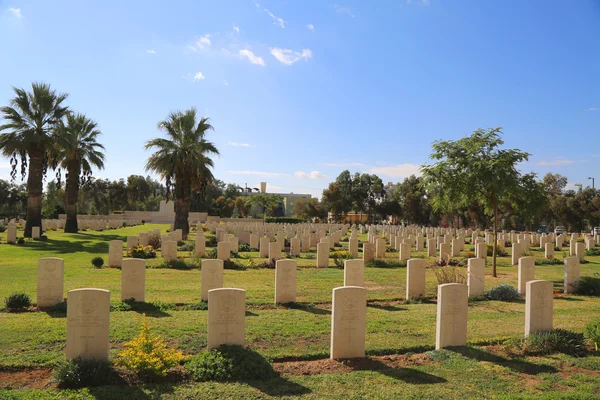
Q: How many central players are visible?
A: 0